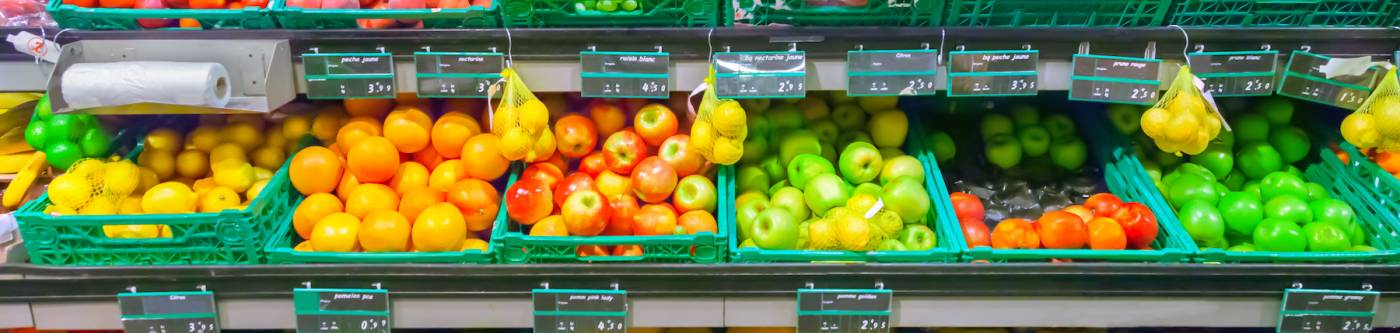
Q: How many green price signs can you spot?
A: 14